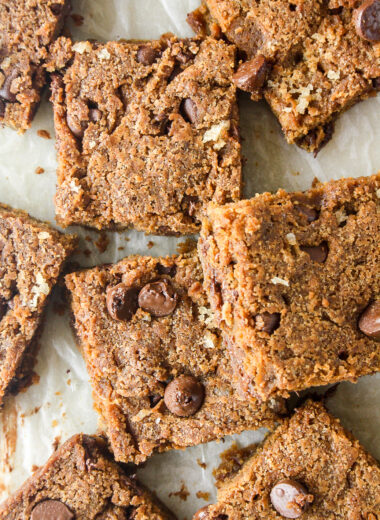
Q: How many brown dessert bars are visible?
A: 8